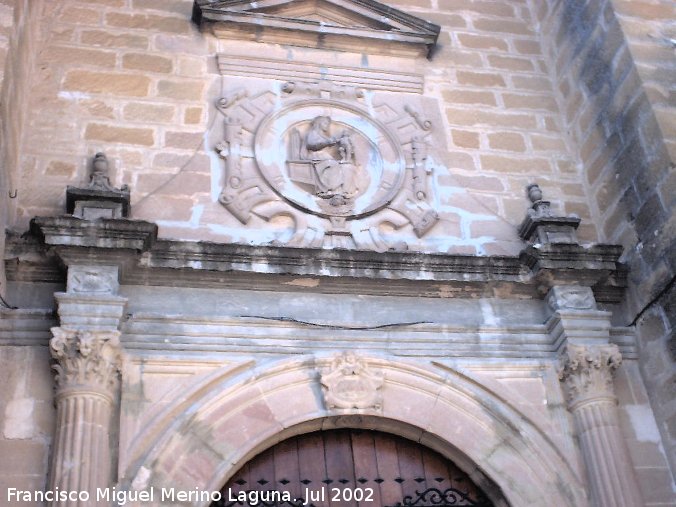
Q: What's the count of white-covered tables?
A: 0